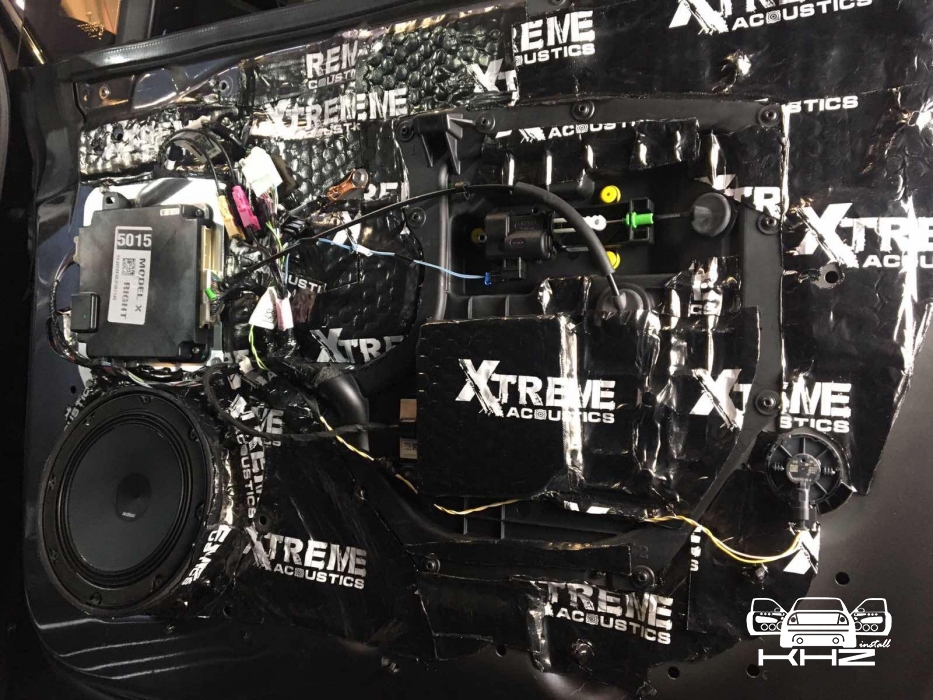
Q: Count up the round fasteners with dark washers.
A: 9